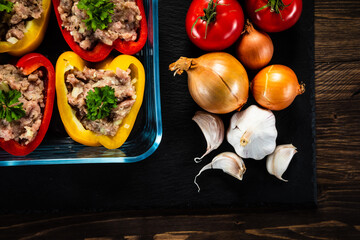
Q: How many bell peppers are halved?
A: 4